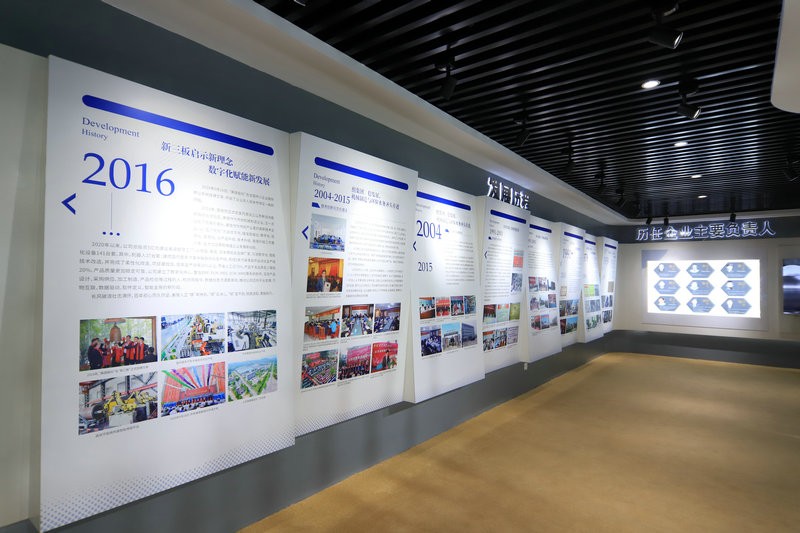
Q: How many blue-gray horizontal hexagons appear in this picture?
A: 9